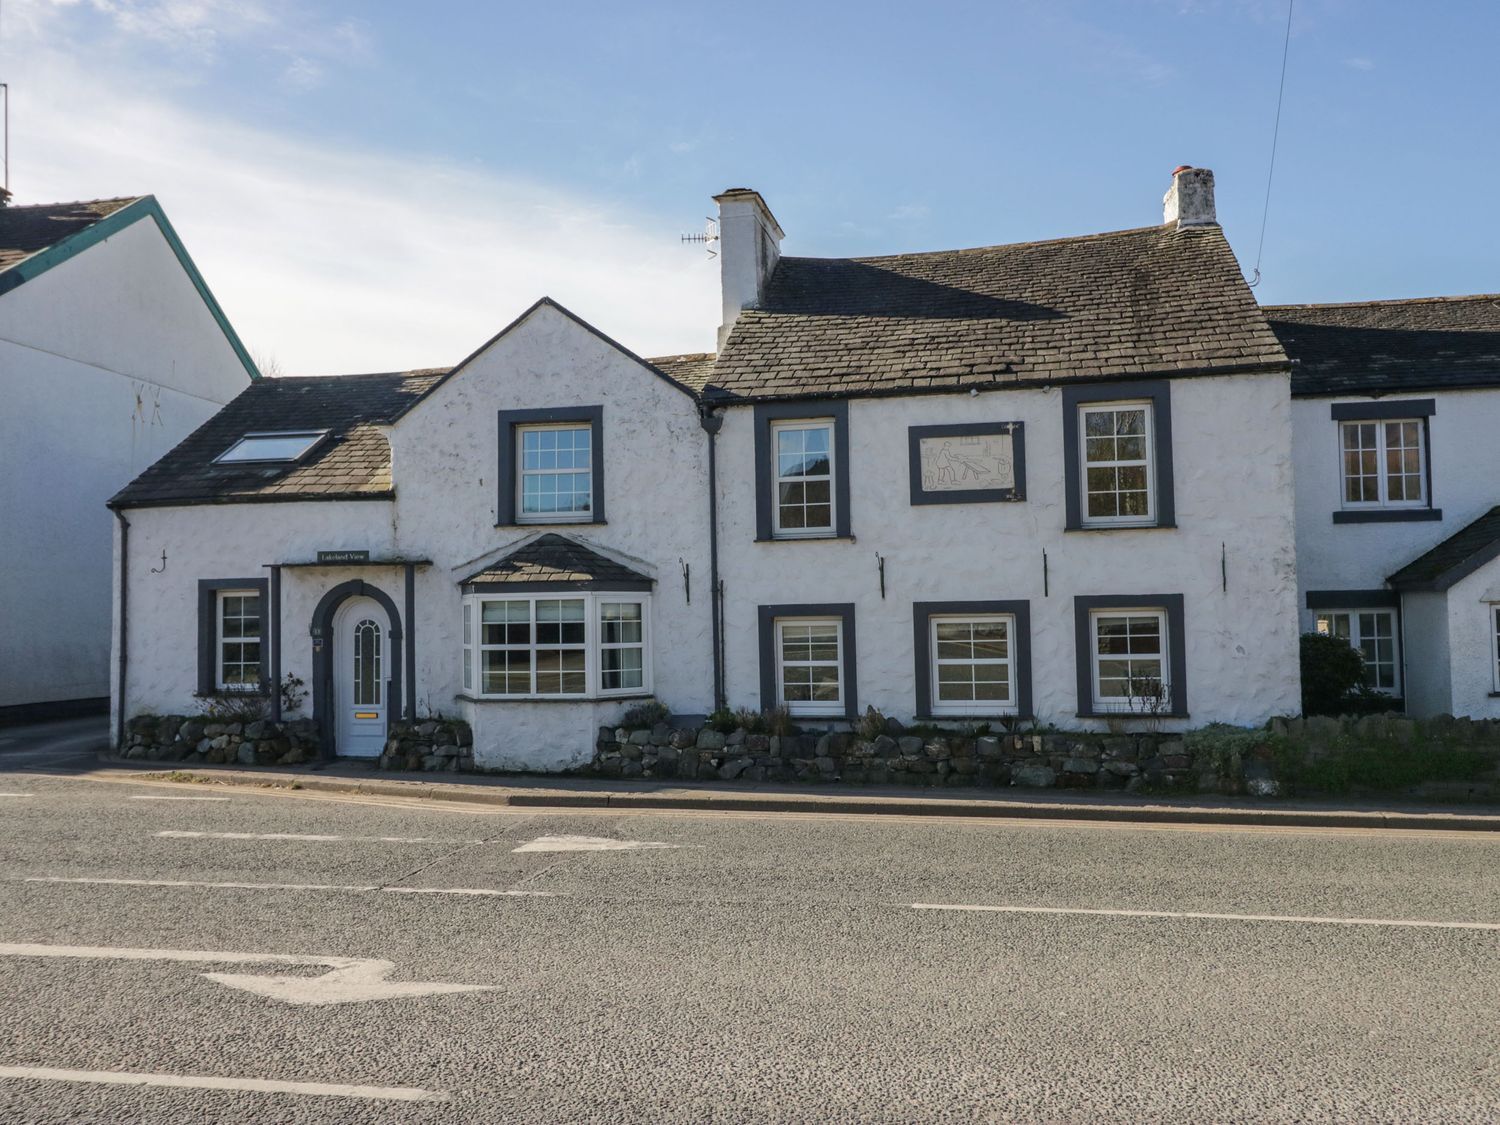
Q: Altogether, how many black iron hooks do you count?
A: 5